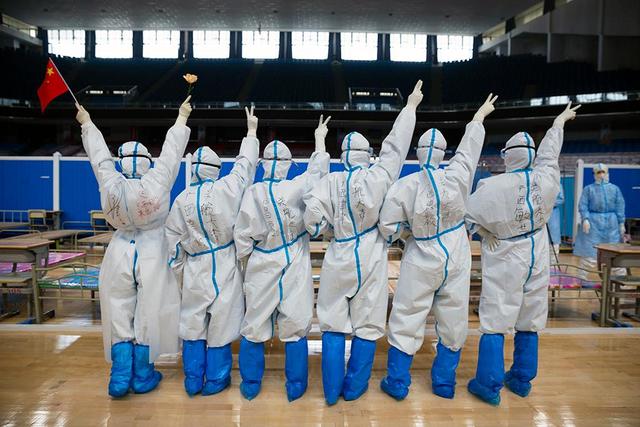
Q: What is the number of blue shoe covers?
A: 12